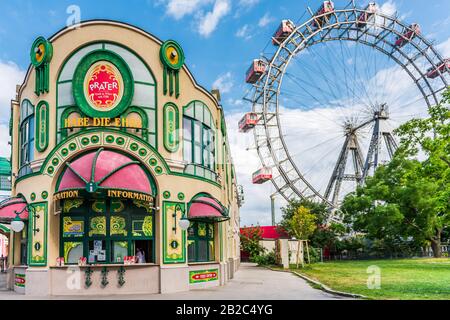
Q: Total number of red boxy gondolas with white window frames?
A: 8